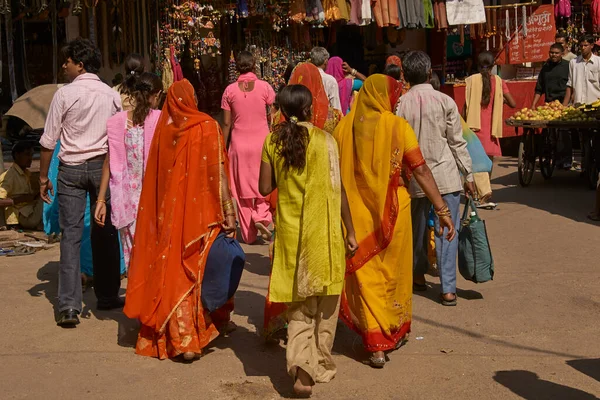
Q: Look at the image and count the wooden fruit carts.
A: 1